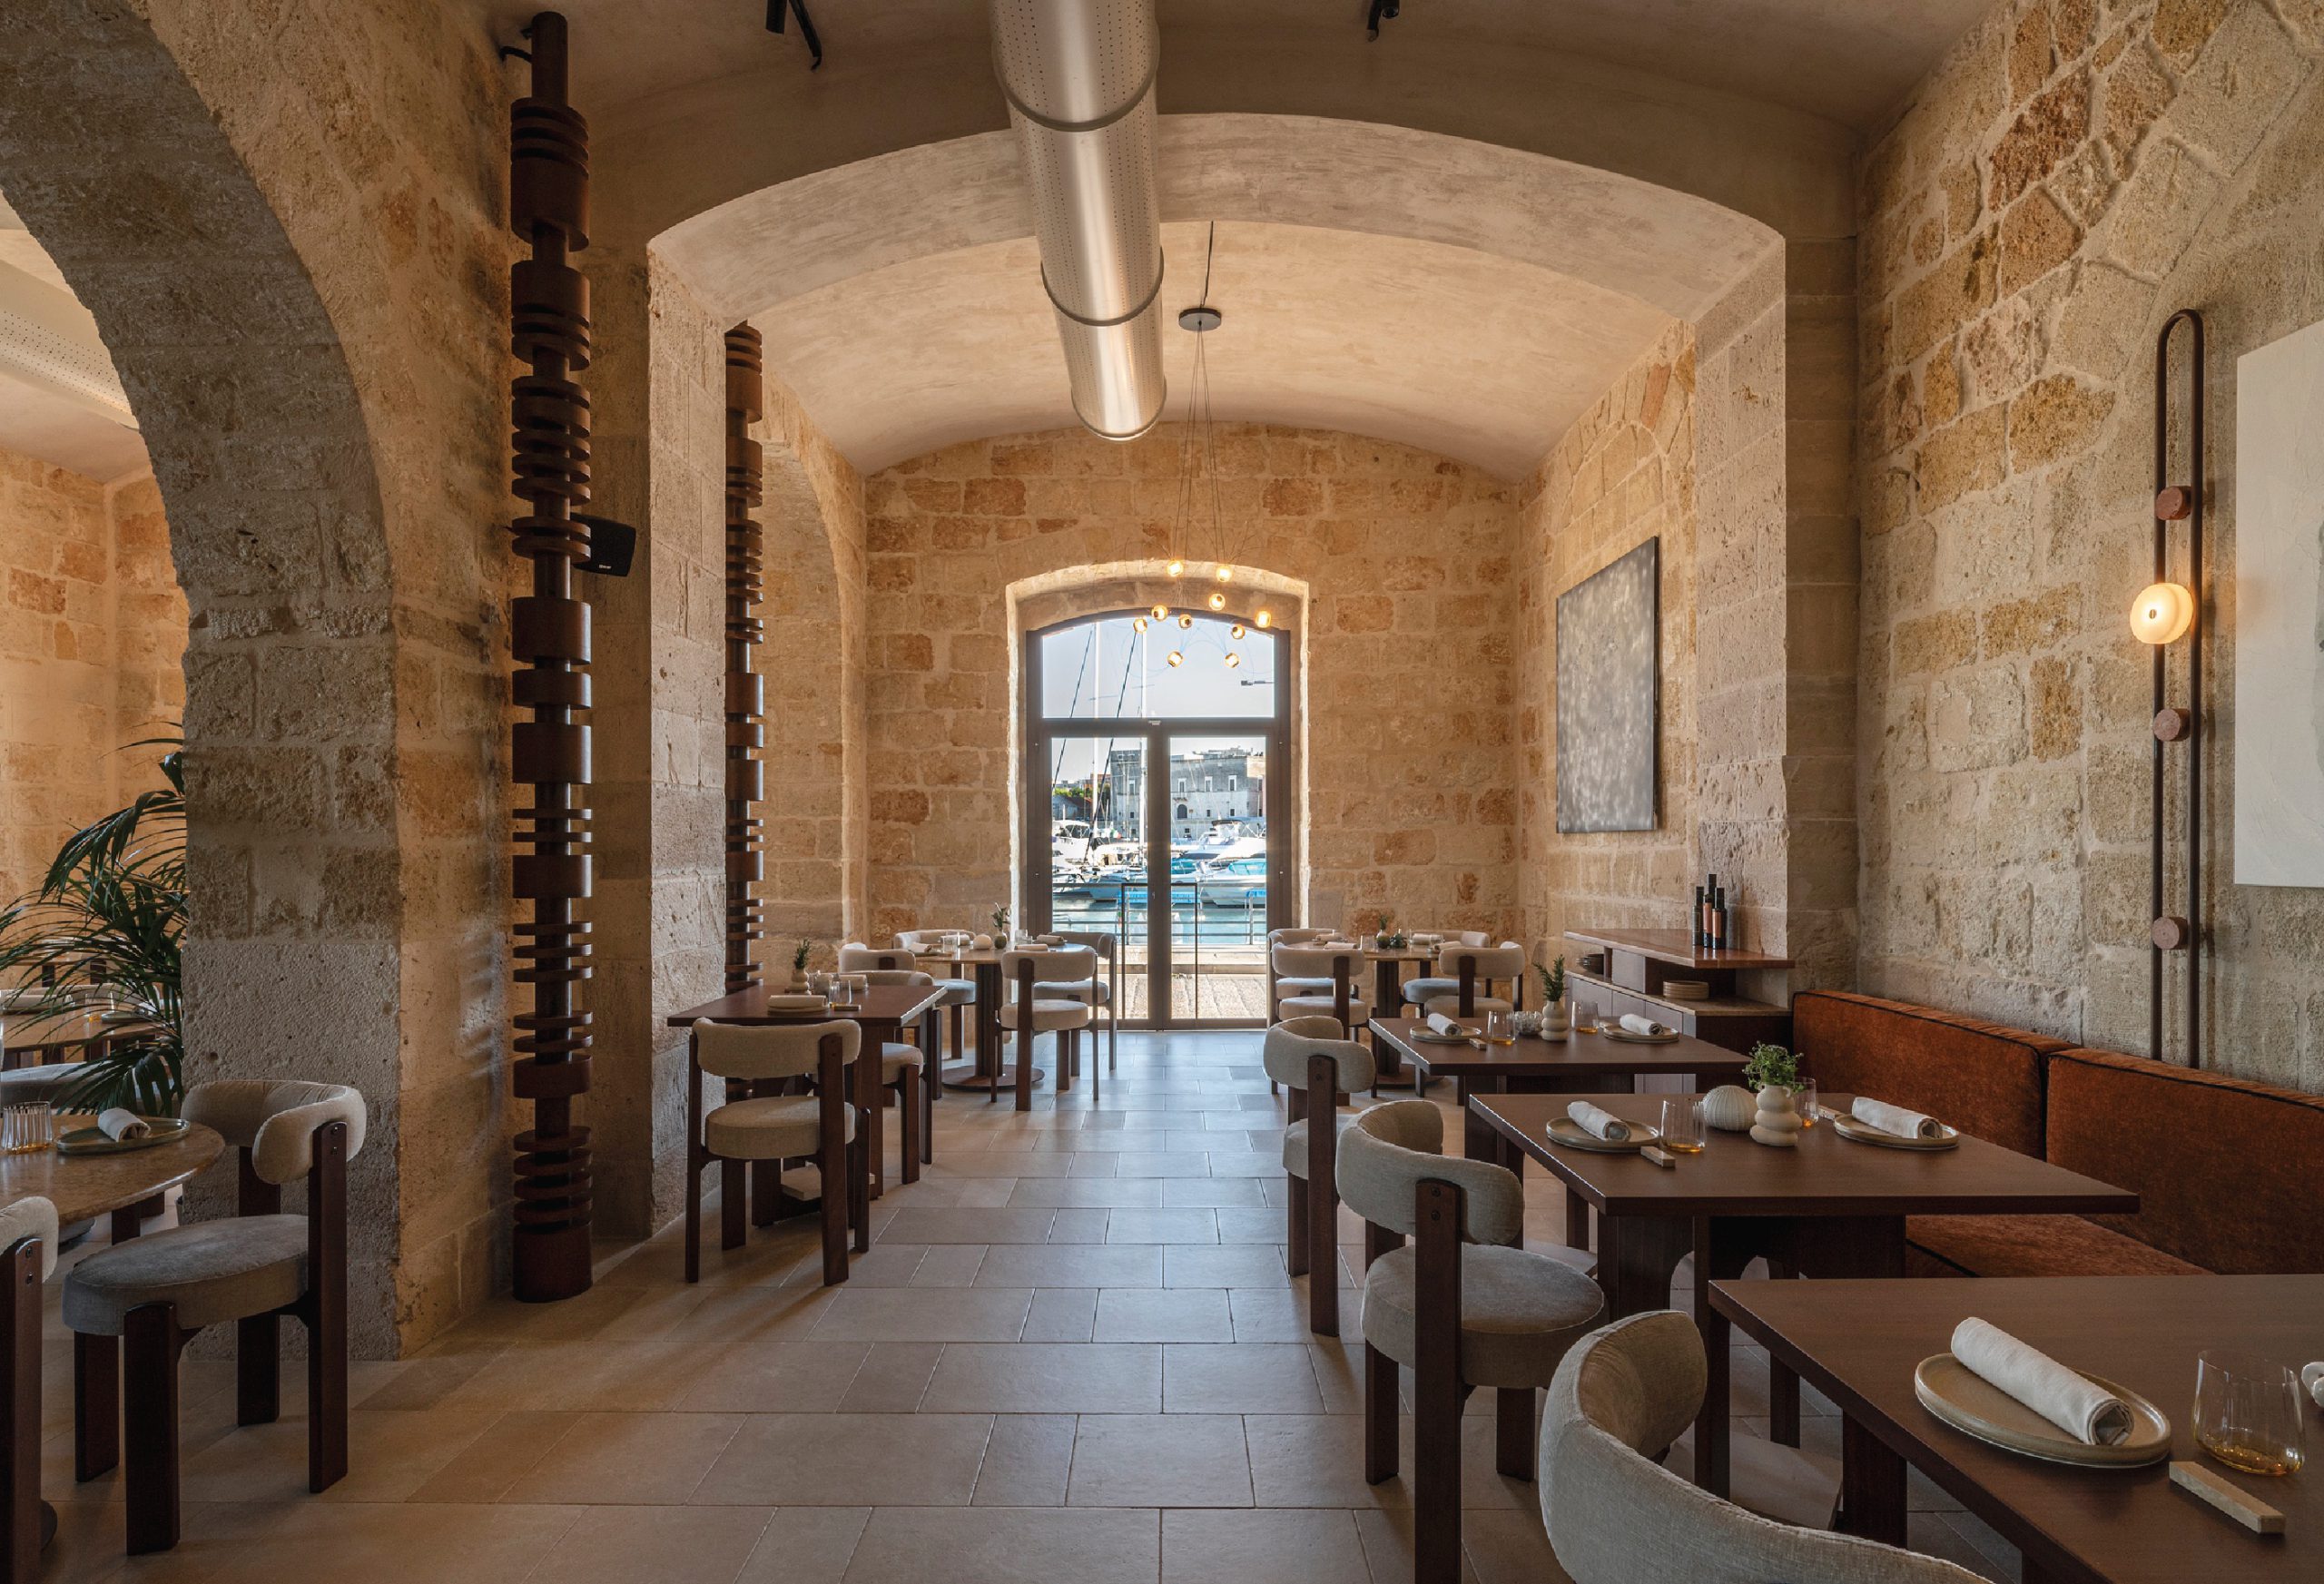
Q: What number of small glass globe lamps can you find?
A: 10